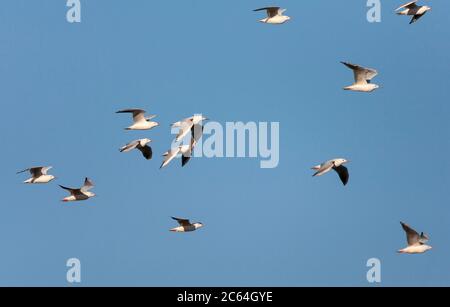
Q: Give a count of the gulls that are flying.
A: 12